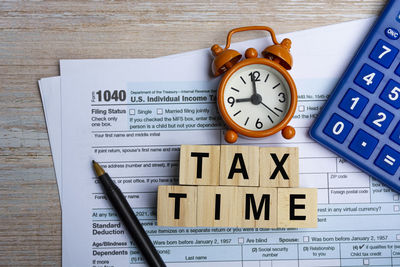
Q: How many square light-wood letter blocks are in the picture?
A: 7